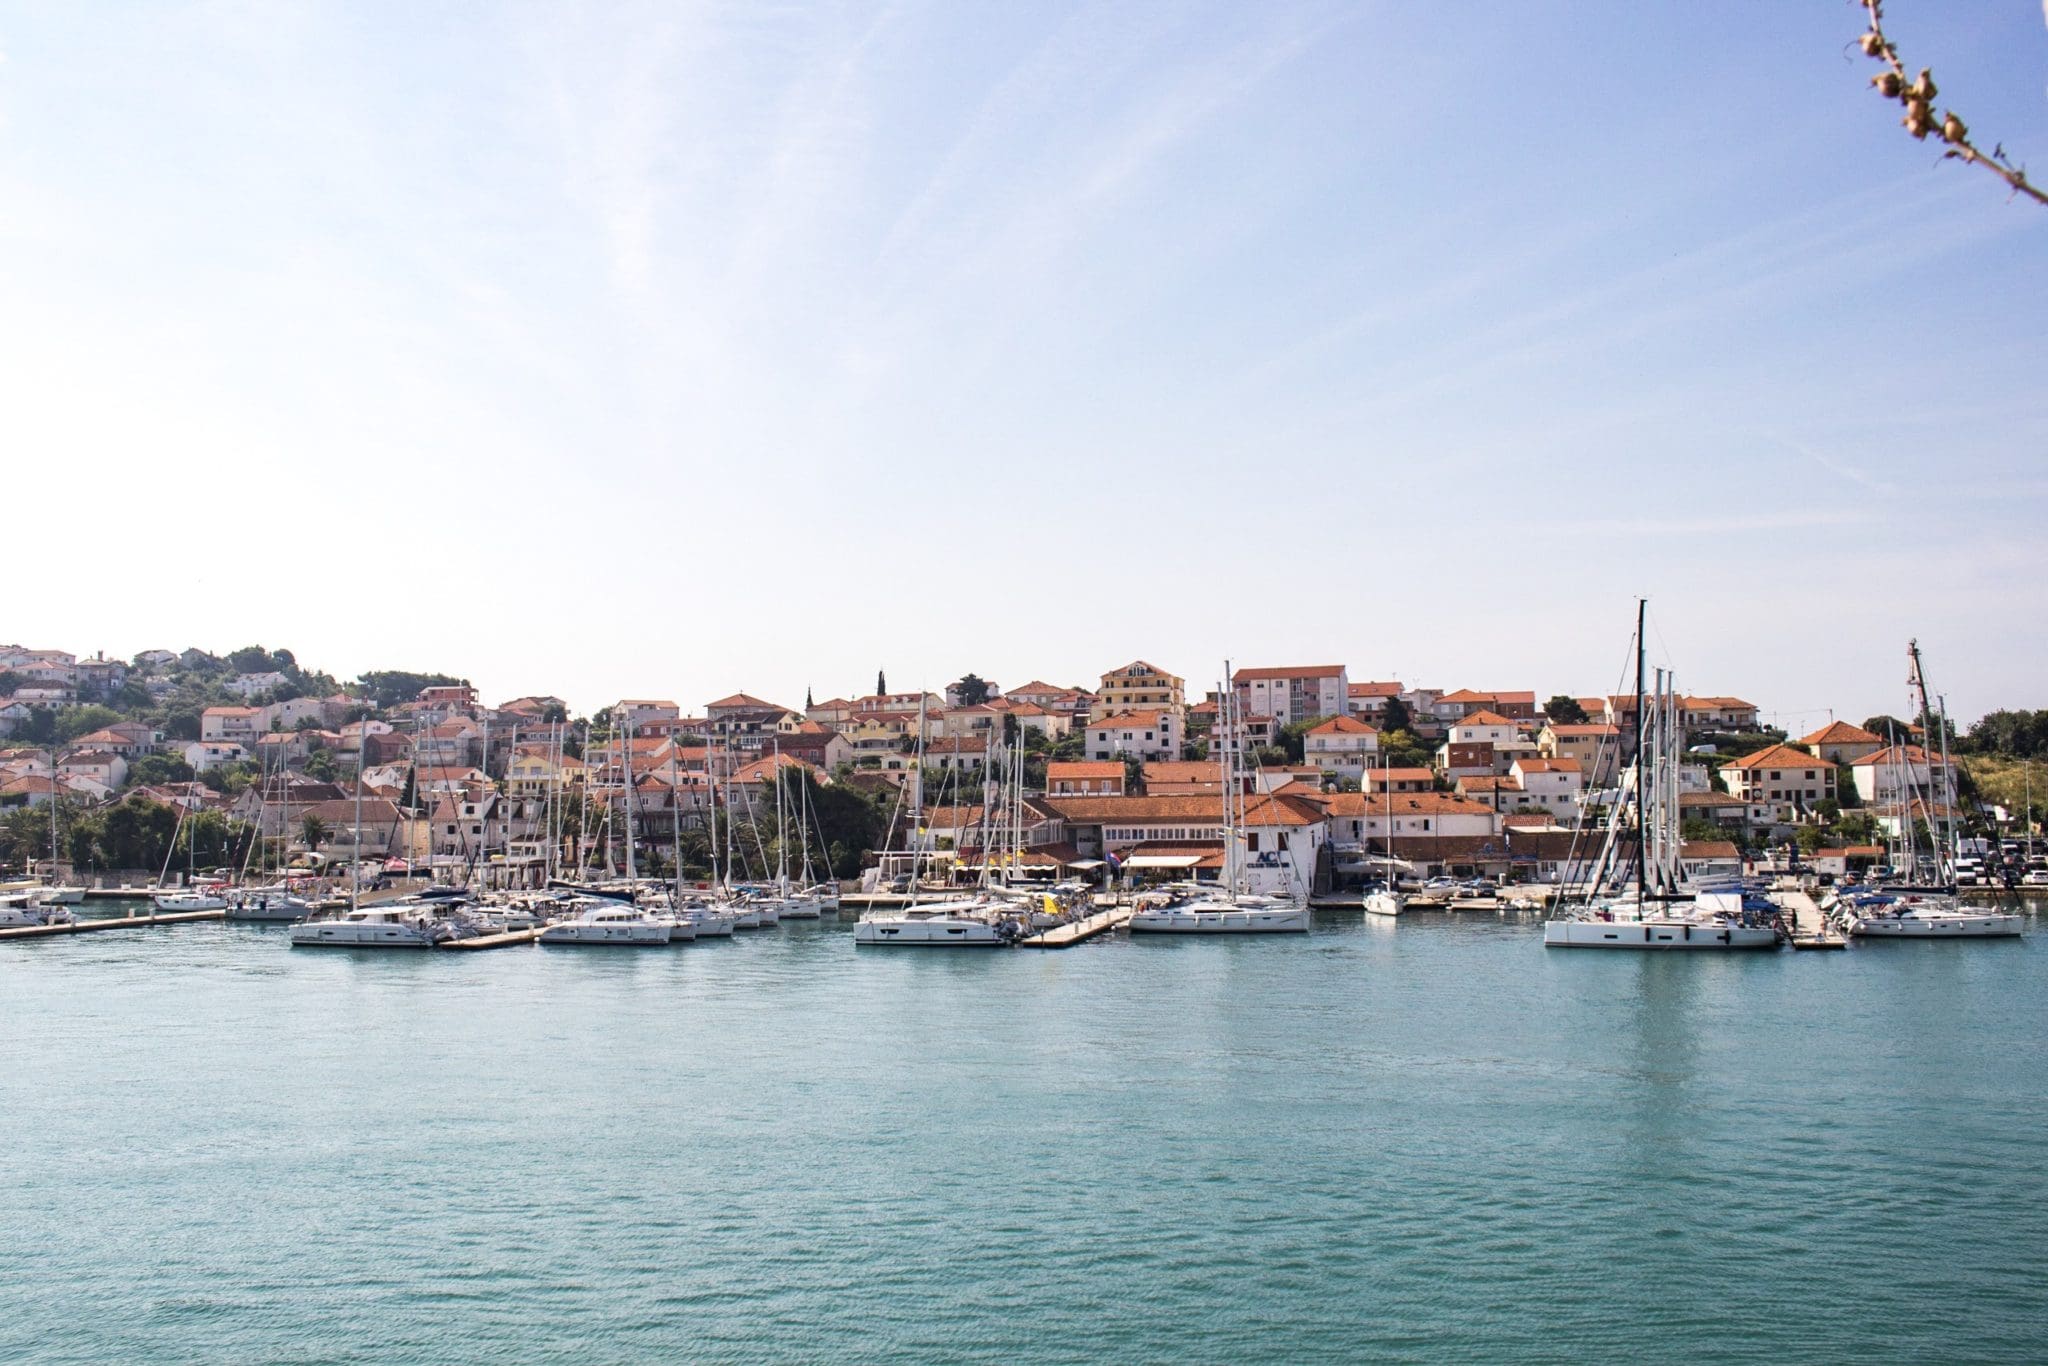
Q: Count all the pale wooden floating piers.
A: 4